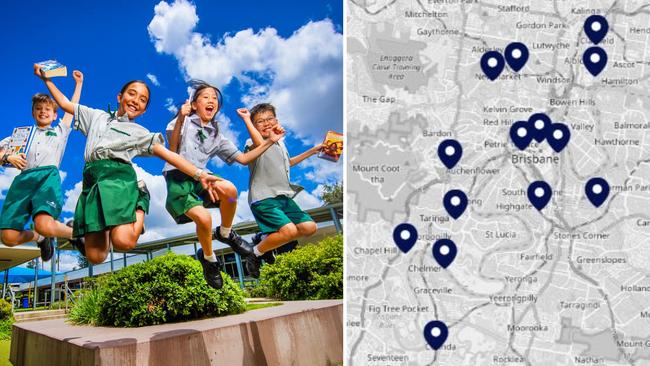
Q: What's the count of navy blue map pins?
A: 14